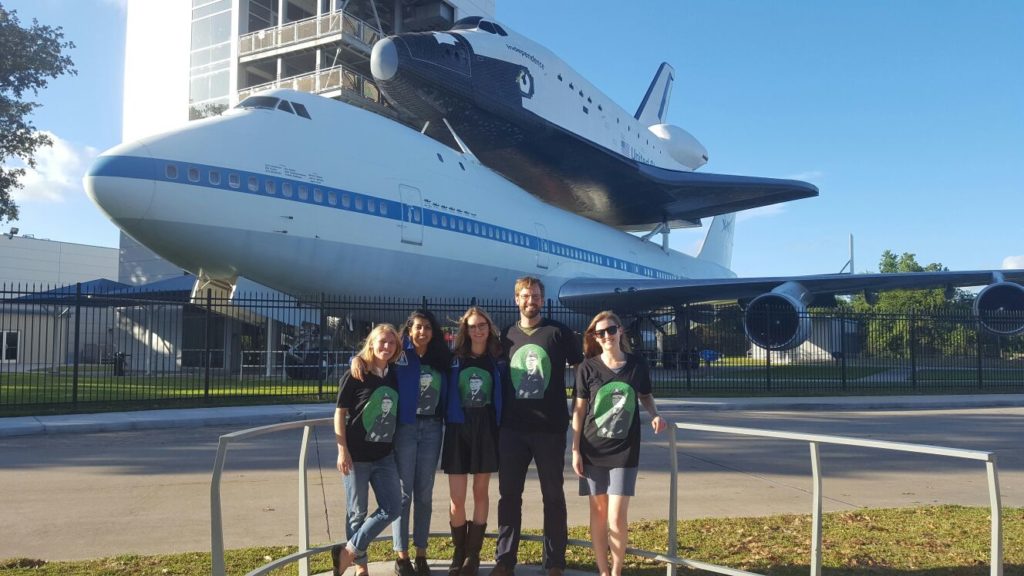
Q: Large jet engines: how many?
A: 2